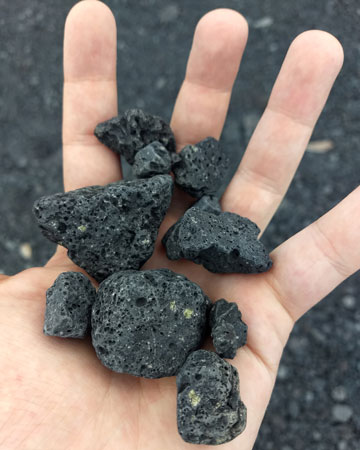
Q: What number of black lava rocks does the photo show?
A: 9